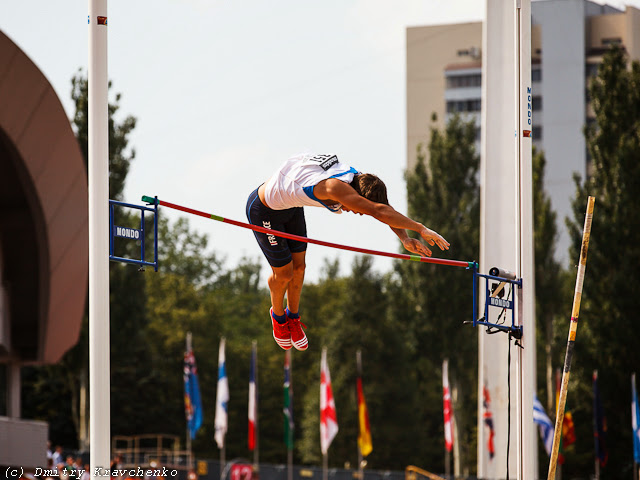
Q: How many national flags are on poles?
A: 12